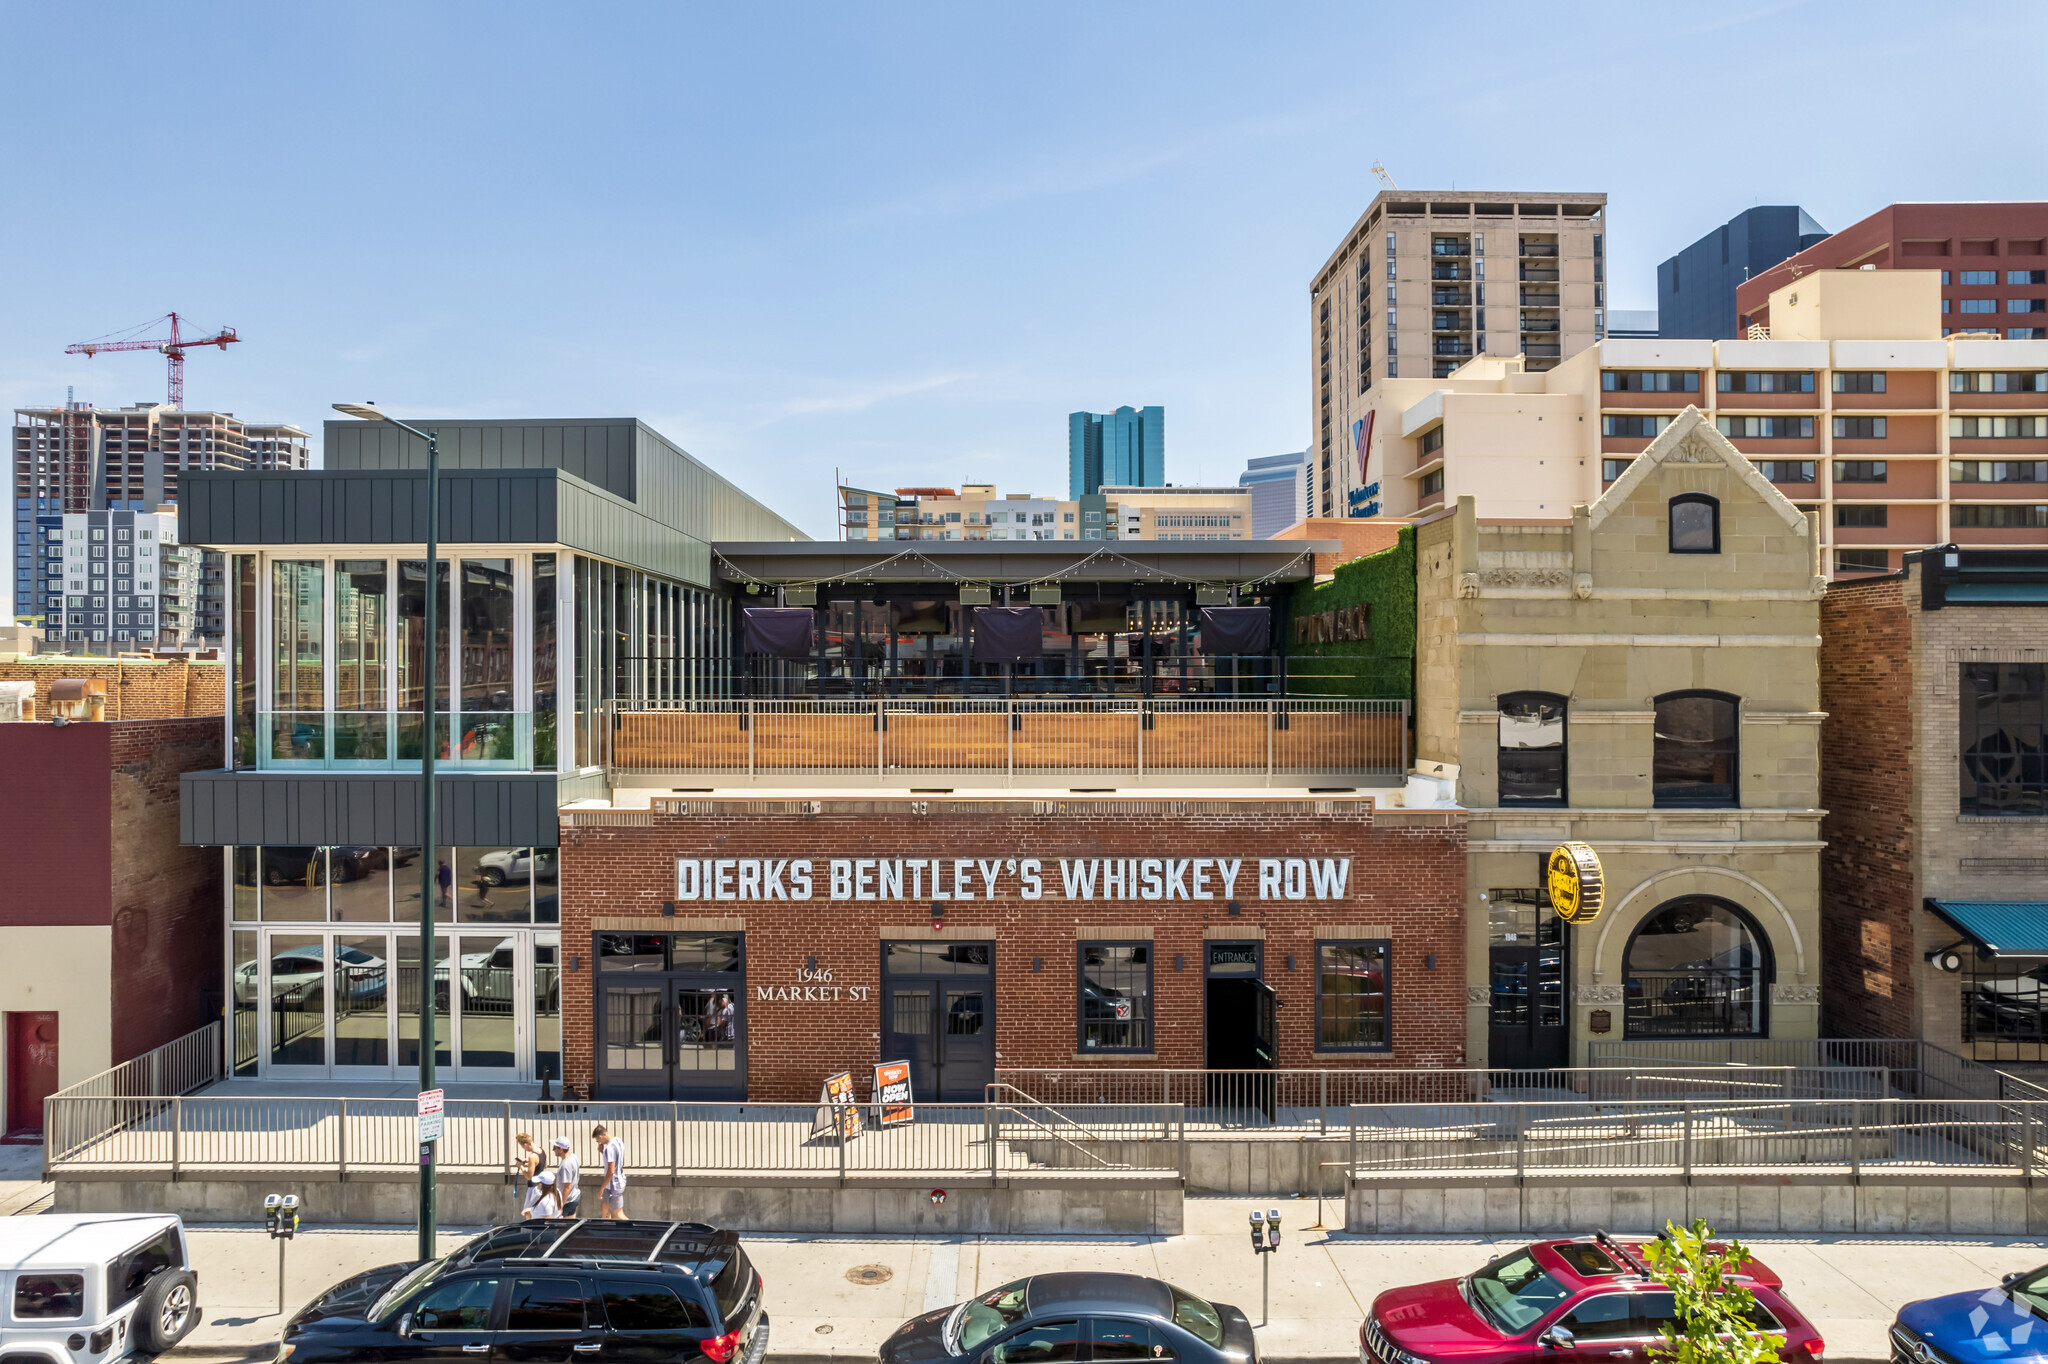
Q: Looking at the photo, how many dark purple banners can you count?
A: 3